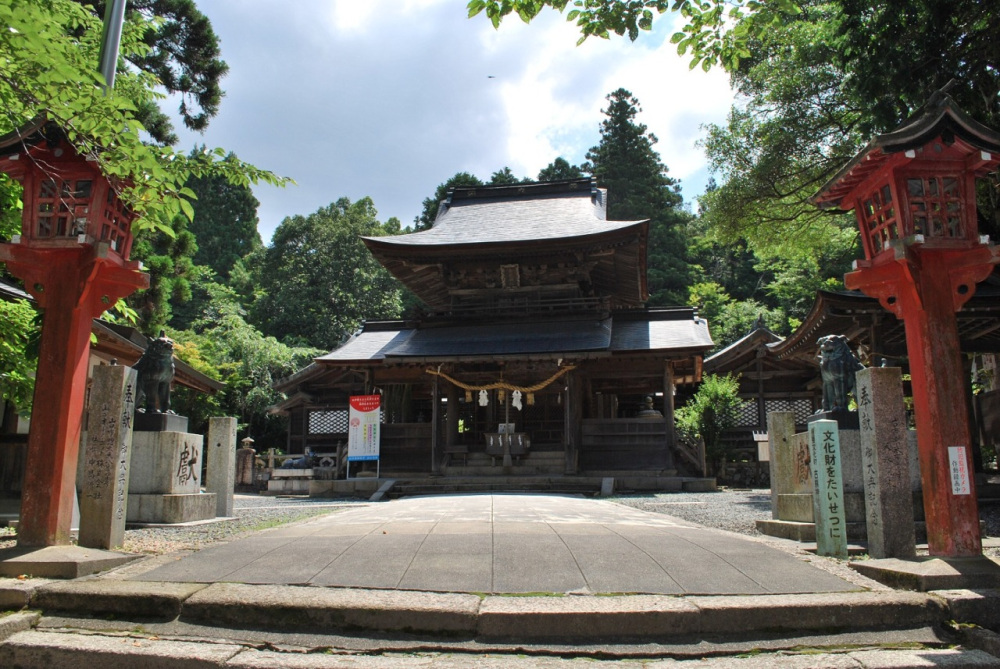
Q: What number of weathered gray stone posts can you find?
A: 4